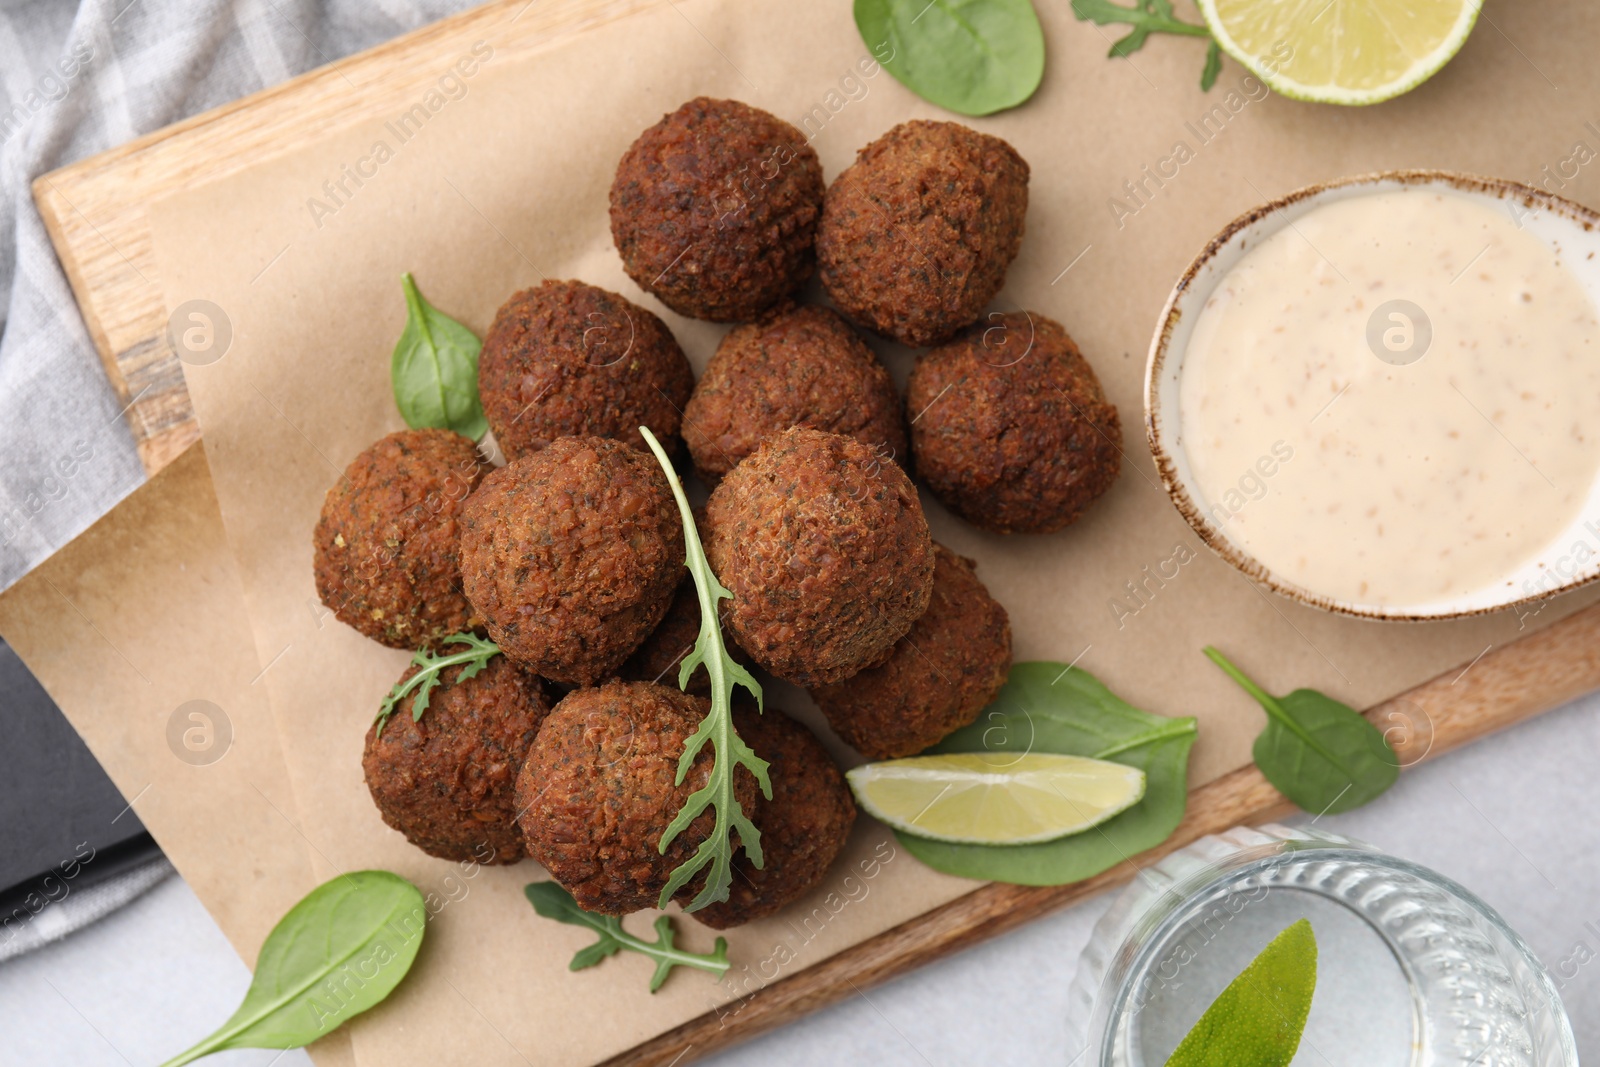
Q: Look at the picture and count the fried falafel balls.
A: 13